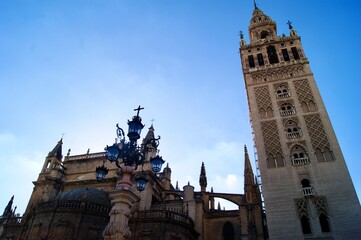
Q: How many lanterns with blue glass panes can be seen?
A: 5